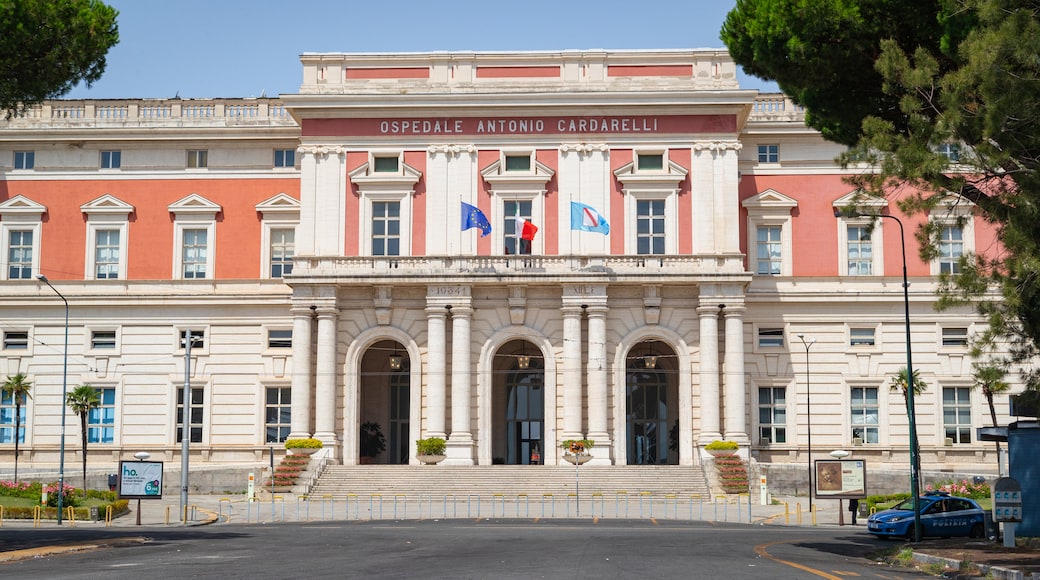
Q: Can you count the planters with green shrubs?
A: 4